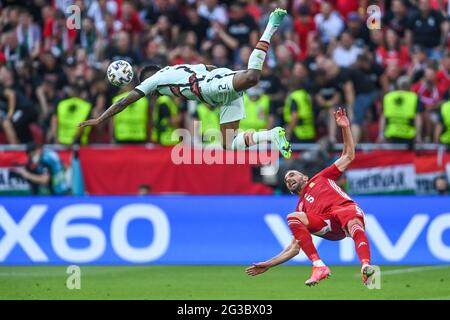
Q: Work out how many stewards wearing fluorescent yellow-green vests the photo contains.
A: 8